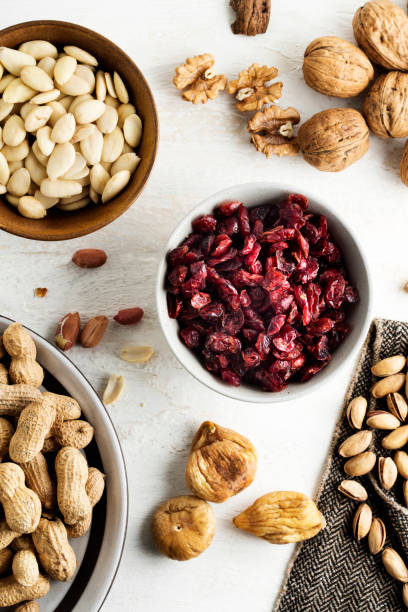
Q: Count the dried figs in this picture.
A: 3